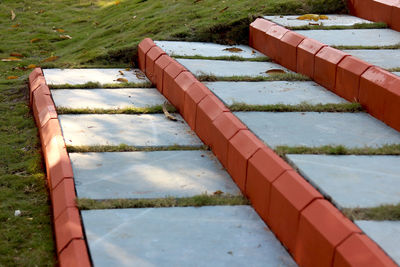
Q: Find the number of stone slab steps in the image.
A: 15